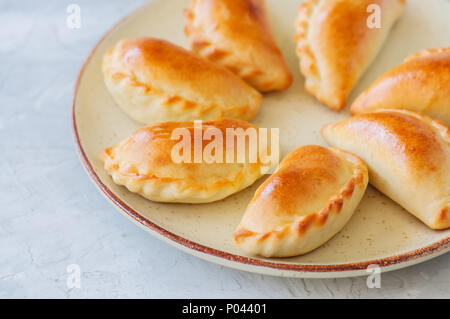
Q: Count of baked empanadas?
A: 7